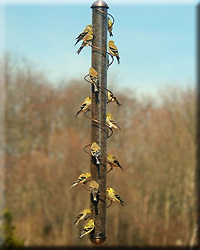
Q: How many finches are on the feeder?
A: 15